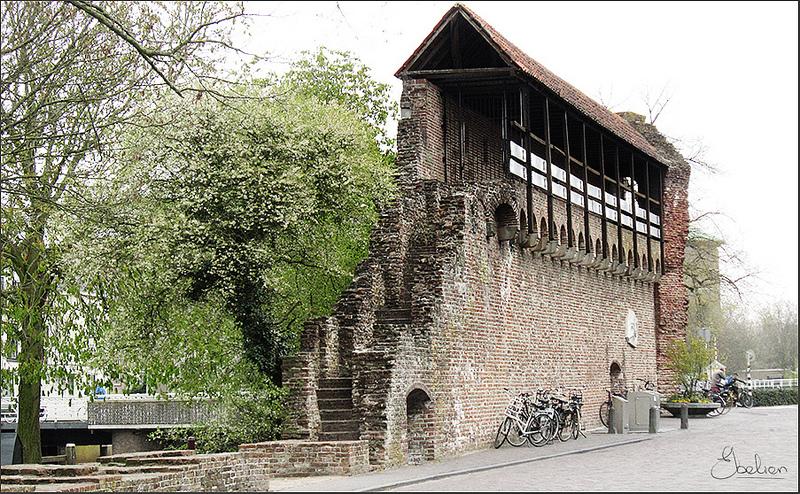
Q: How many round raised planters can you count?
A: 1